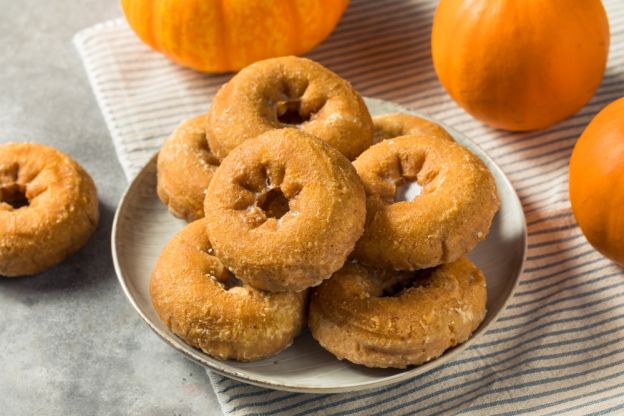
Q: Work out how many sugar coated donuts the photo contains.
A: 8